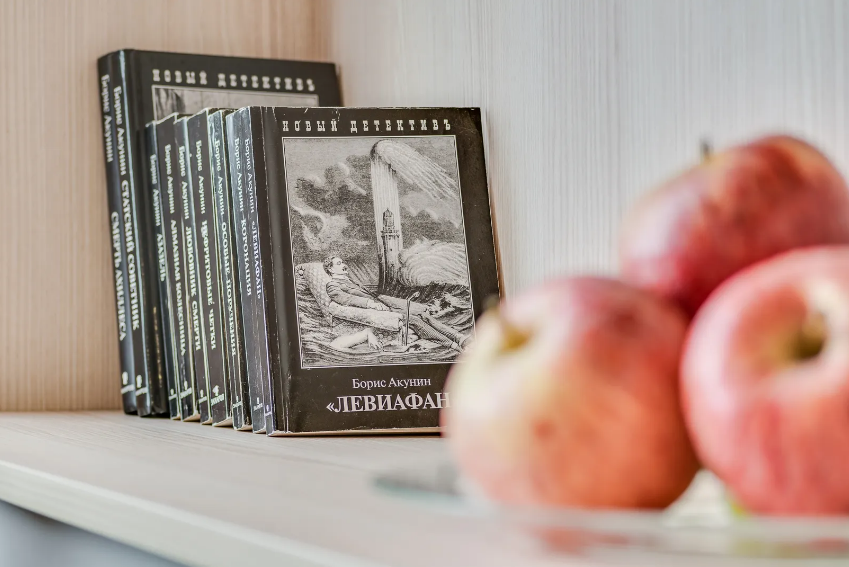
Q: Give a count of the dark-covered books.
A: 9